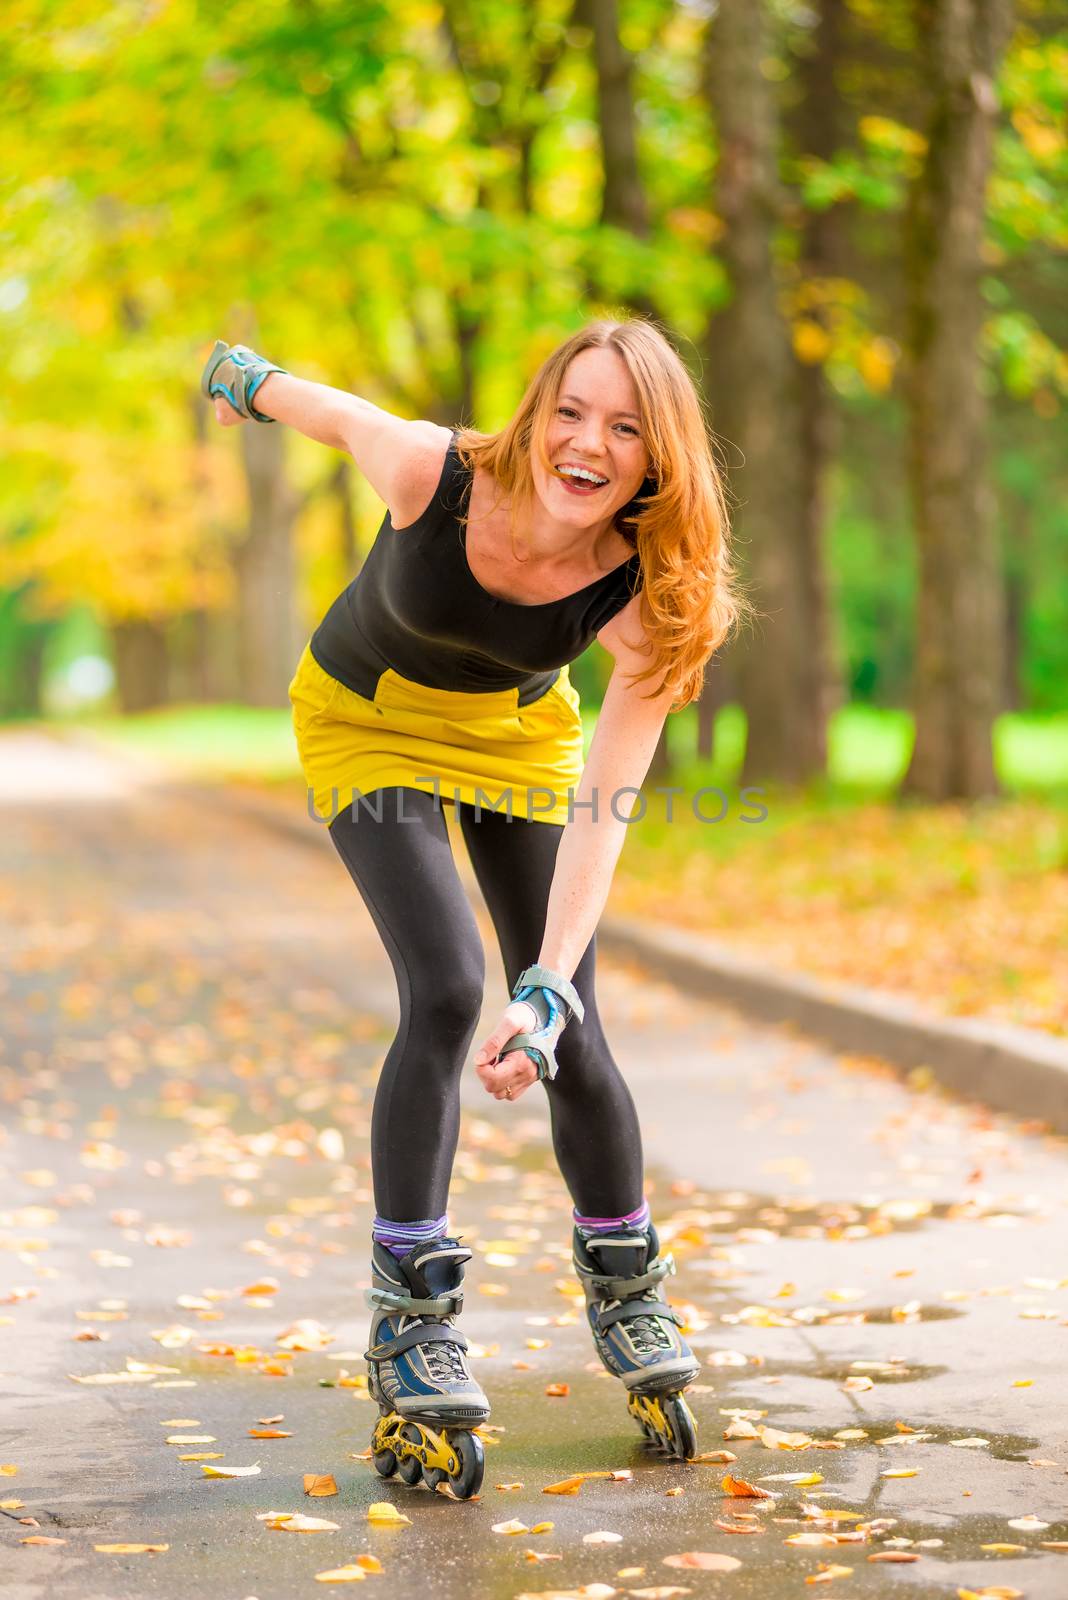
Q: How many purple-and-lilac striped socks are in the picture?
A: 2